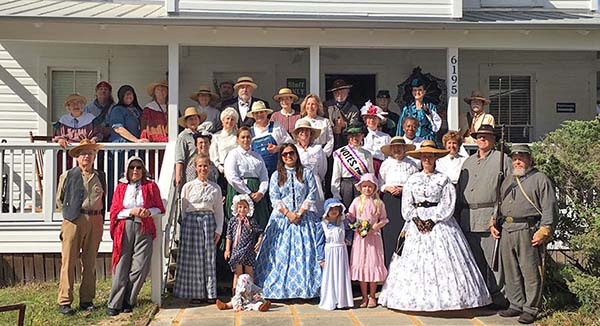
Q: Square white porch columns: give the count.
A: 3